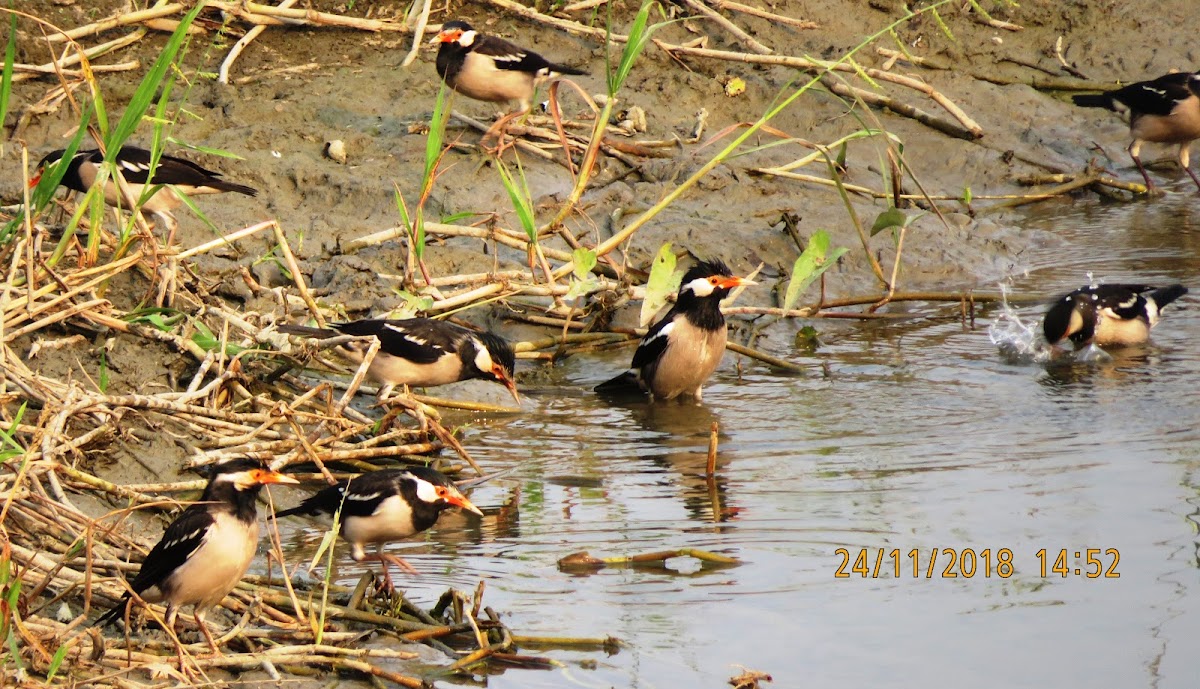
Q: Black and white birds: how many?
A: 8